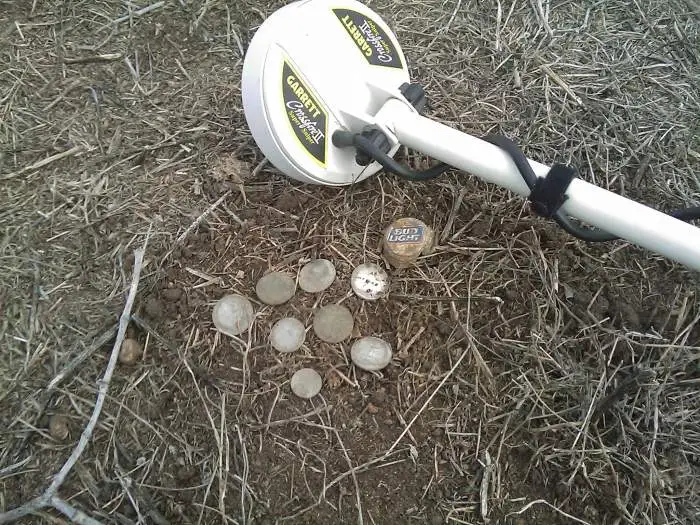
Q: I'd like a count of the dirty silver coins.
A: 8